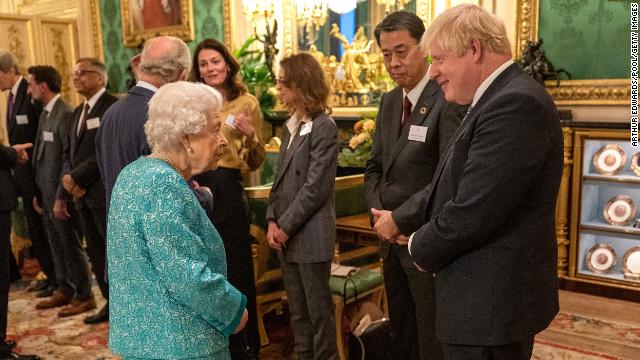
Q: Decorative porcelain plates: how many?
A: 5